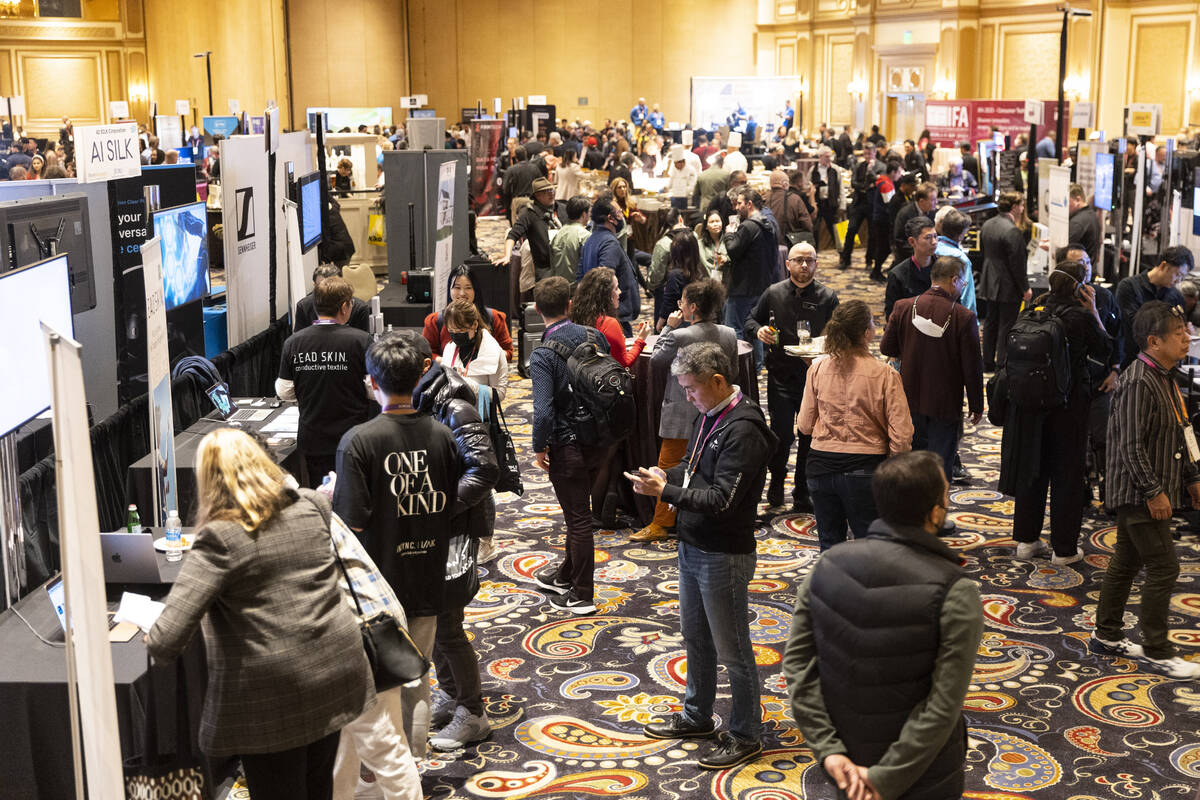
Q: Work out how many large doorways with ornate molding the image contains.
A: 1